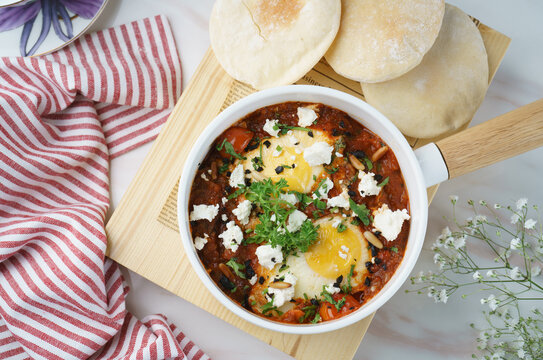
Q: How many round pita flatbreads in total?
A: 3